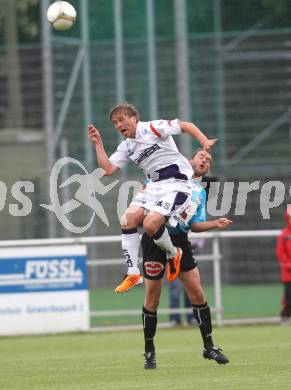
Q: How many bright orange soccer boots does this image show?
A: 2